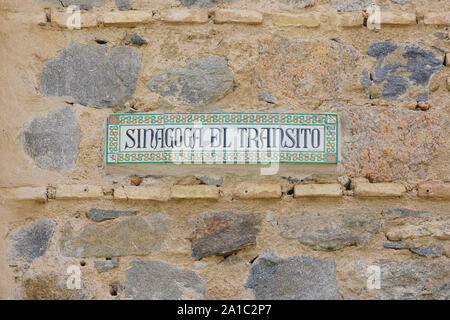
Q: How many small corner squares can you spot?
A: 4